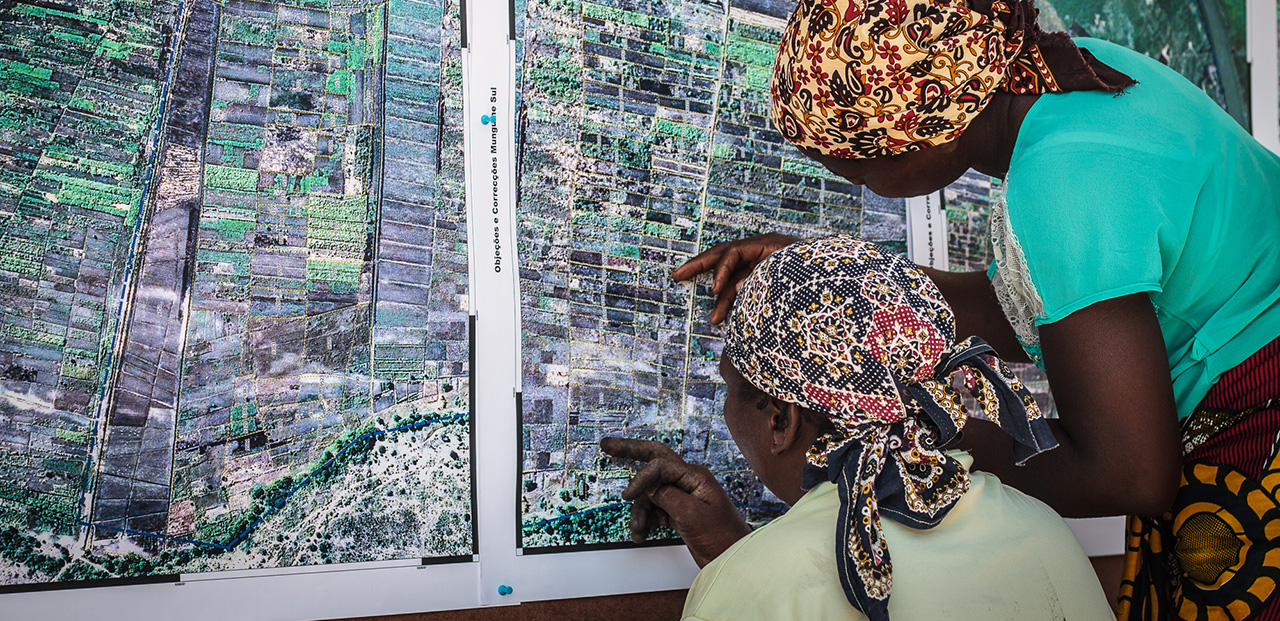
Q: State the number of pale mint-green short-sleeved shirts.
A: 1